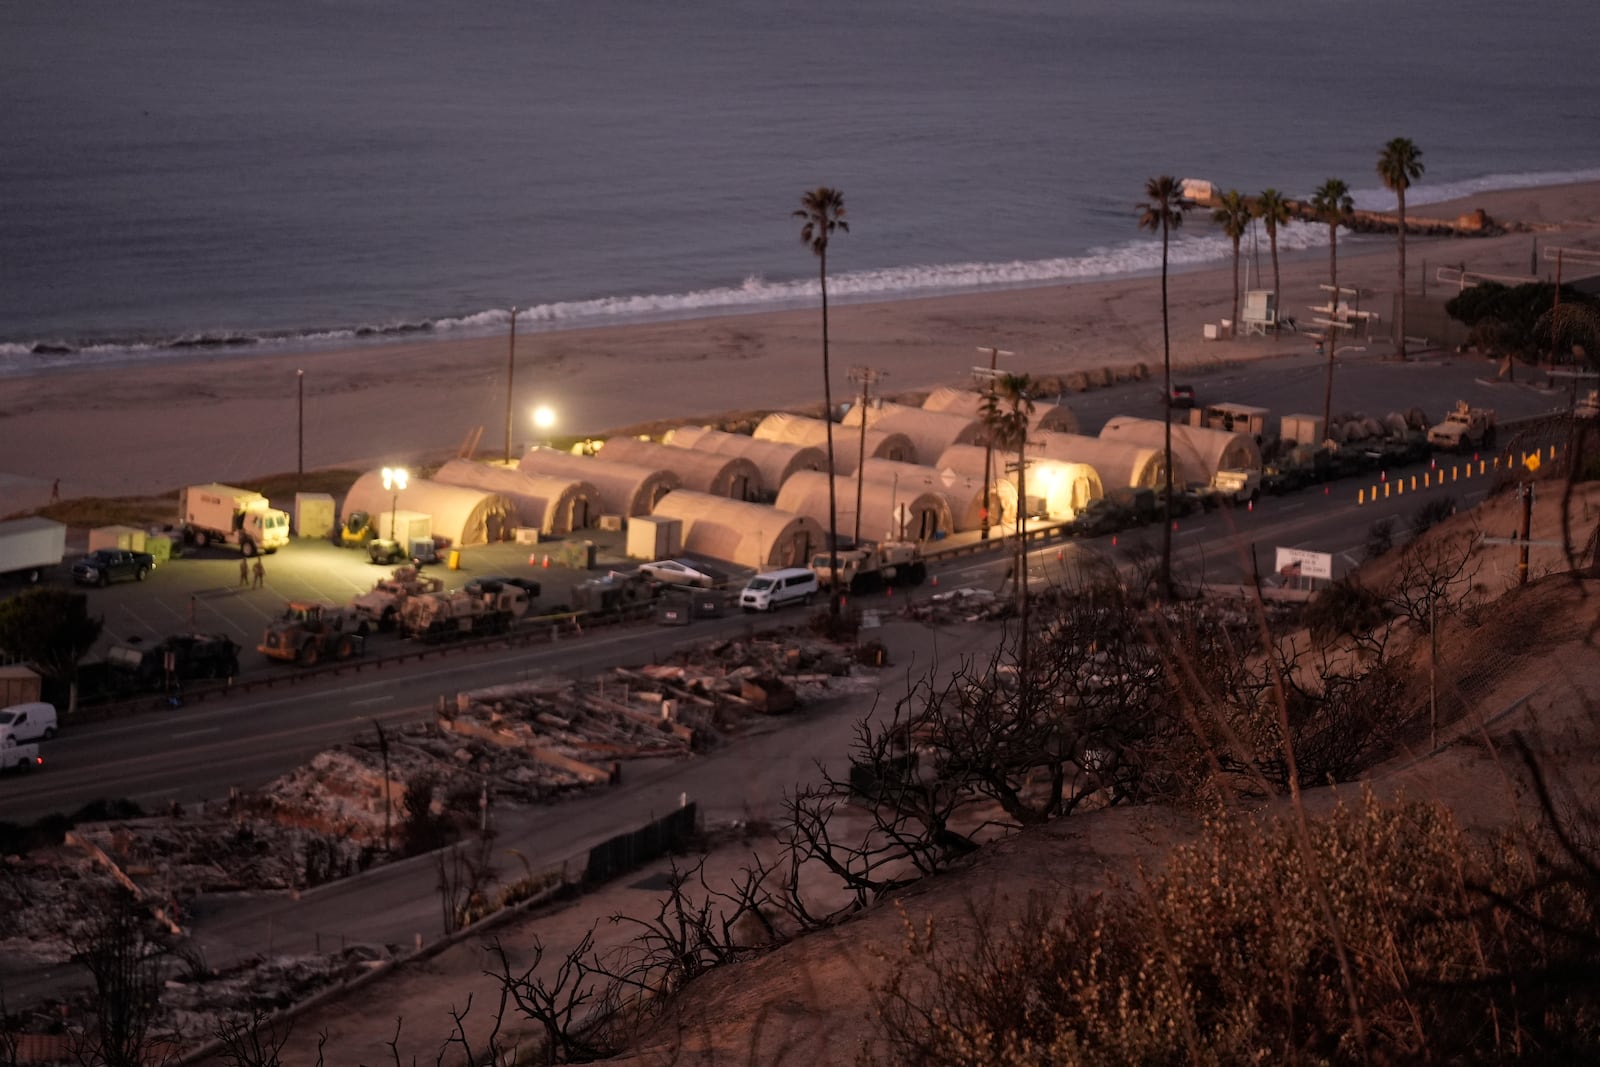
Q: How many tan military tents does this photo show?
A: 14